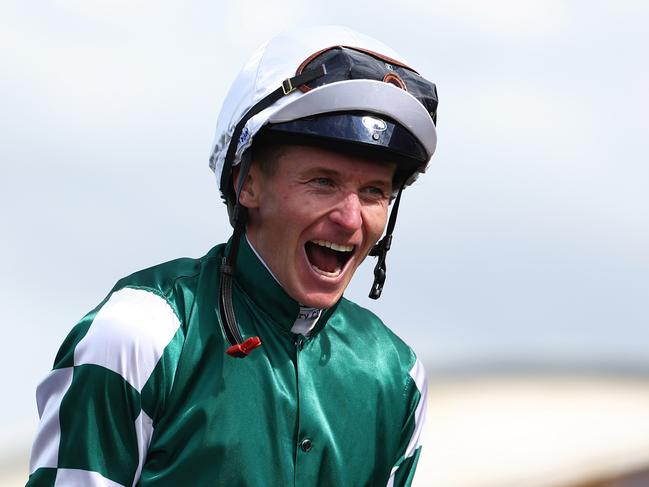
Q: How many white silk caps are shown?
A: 1